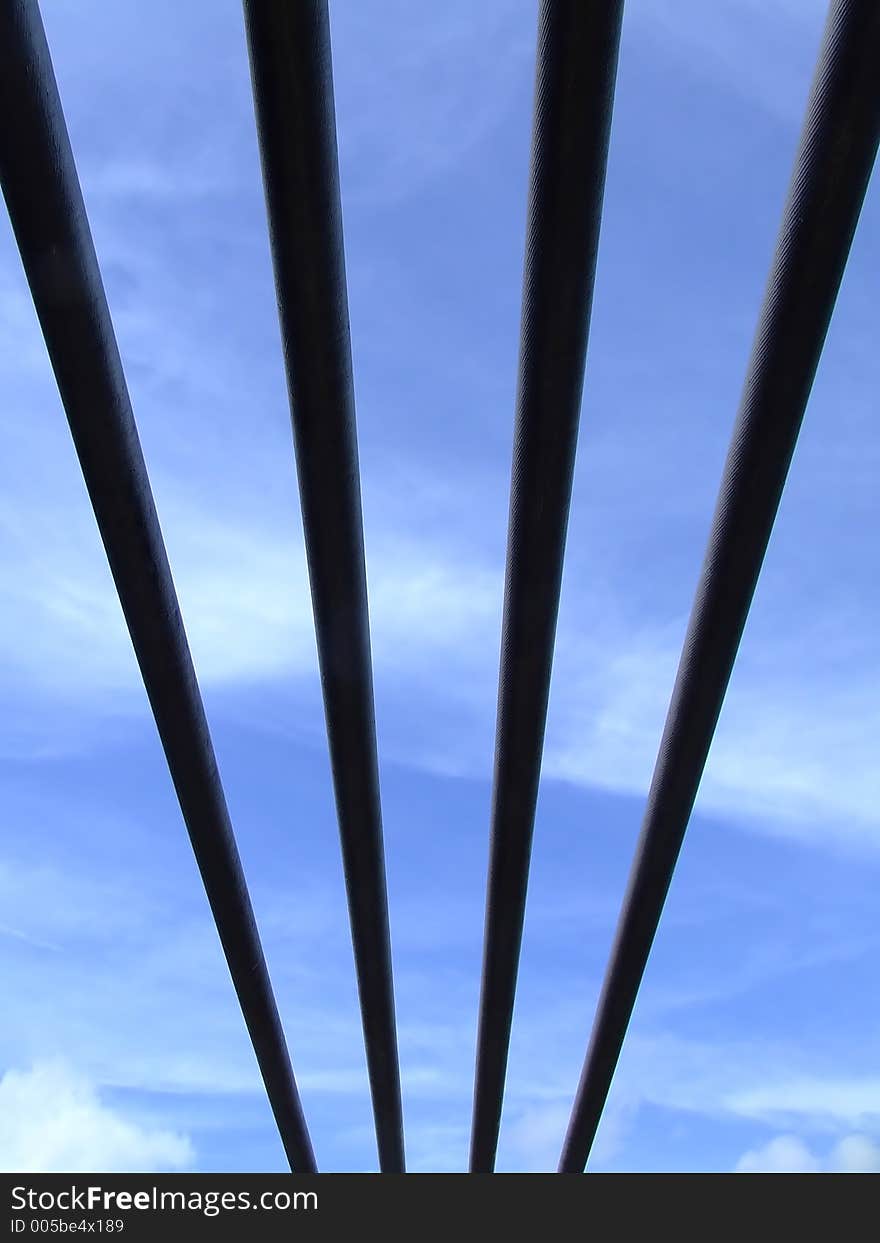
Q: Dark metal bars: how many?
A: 4